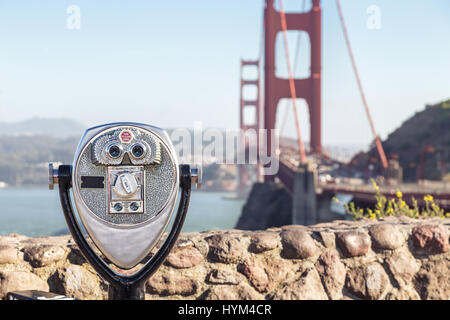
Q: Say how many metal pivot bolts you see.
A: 2